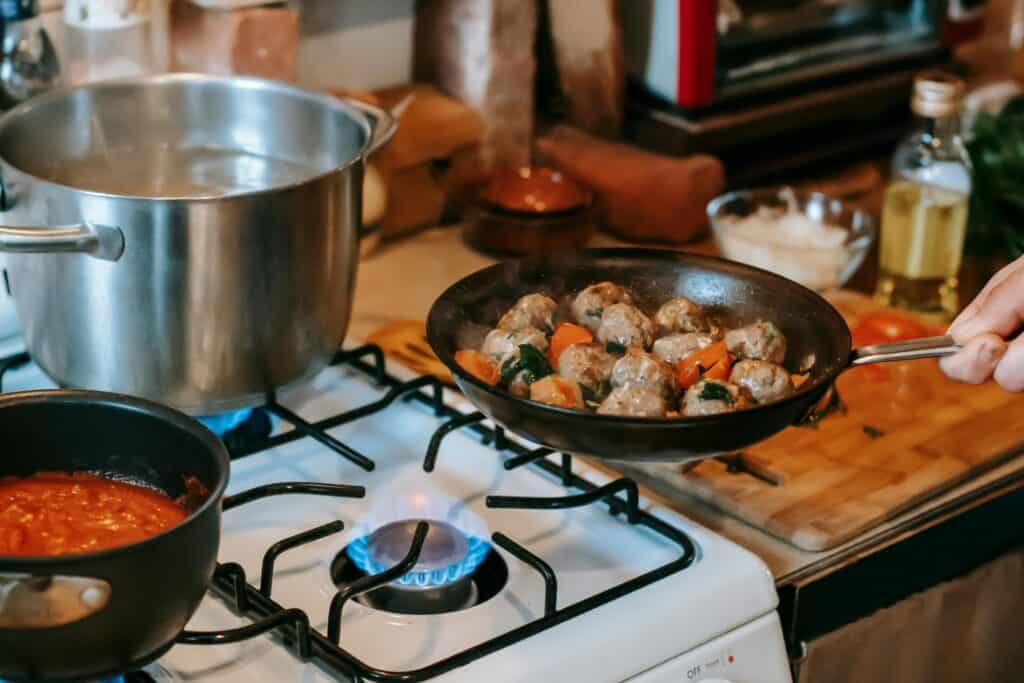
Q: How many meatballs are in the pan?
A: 13